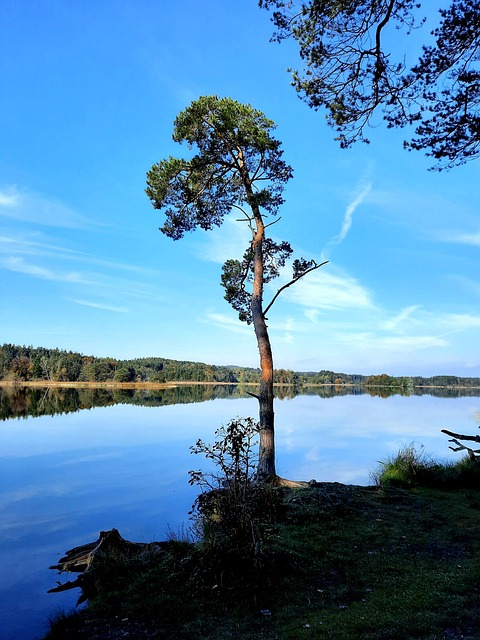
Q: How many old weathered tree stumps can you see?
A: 1